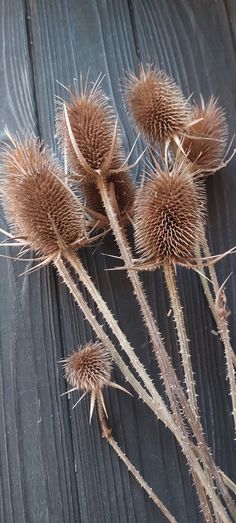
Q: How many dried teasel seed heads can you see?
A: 7